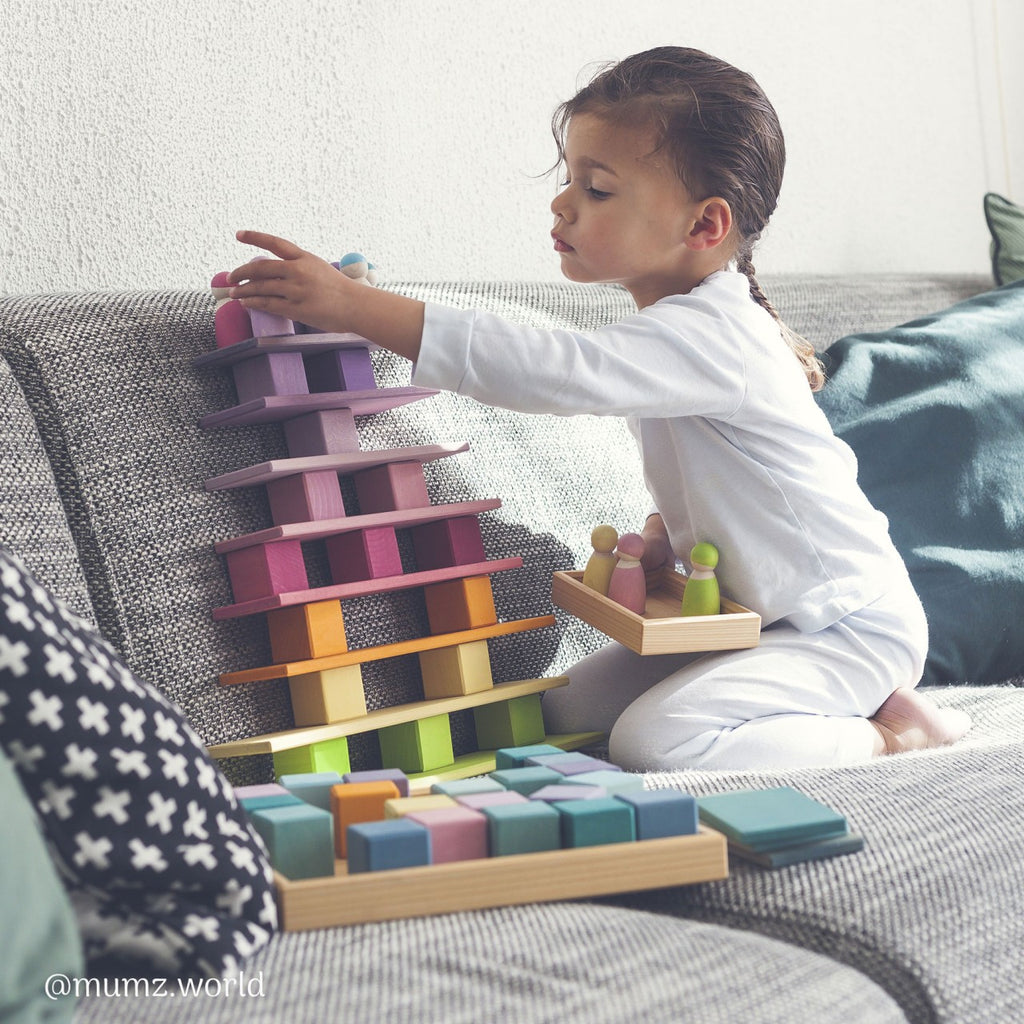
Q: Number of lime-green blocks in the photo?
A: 3